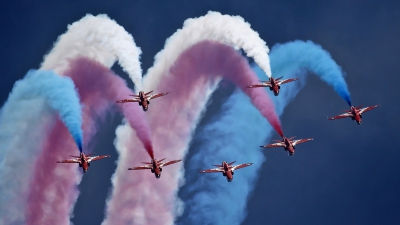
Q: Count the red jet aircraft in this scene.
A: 7